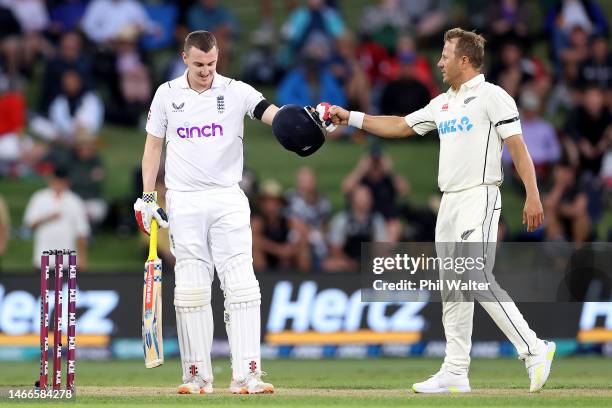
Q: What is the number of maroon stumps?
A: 3